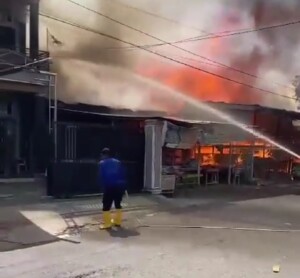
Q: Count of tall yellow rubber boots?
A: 2